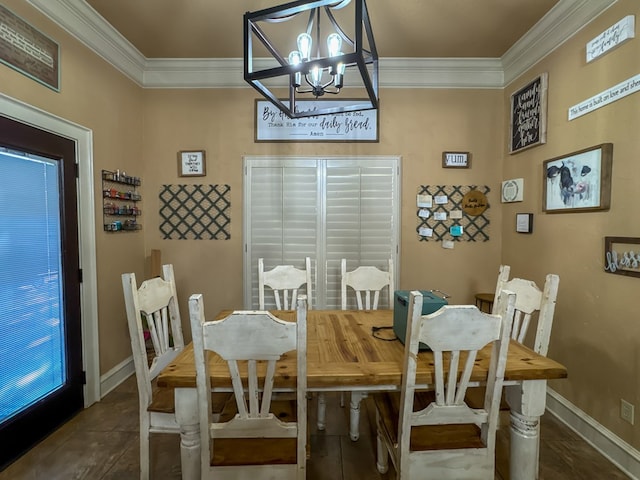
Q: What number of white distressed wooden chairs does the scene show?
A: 6